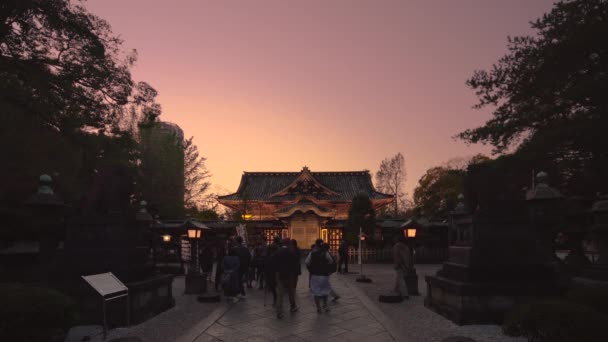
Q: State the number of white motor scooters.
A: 0